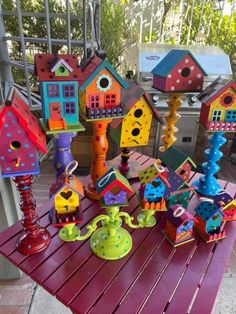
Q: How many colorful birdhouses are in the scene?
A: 14